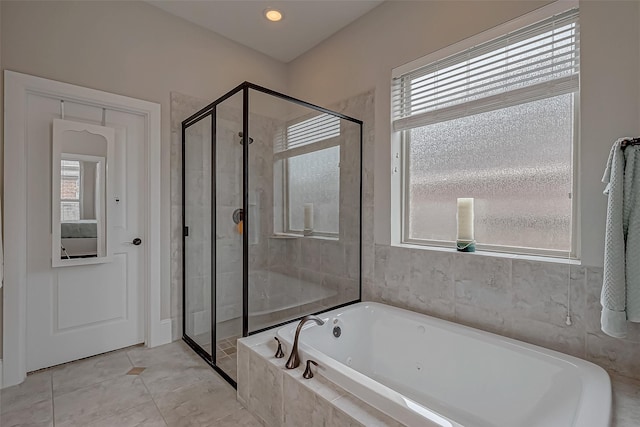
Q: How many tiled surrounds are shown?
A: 2